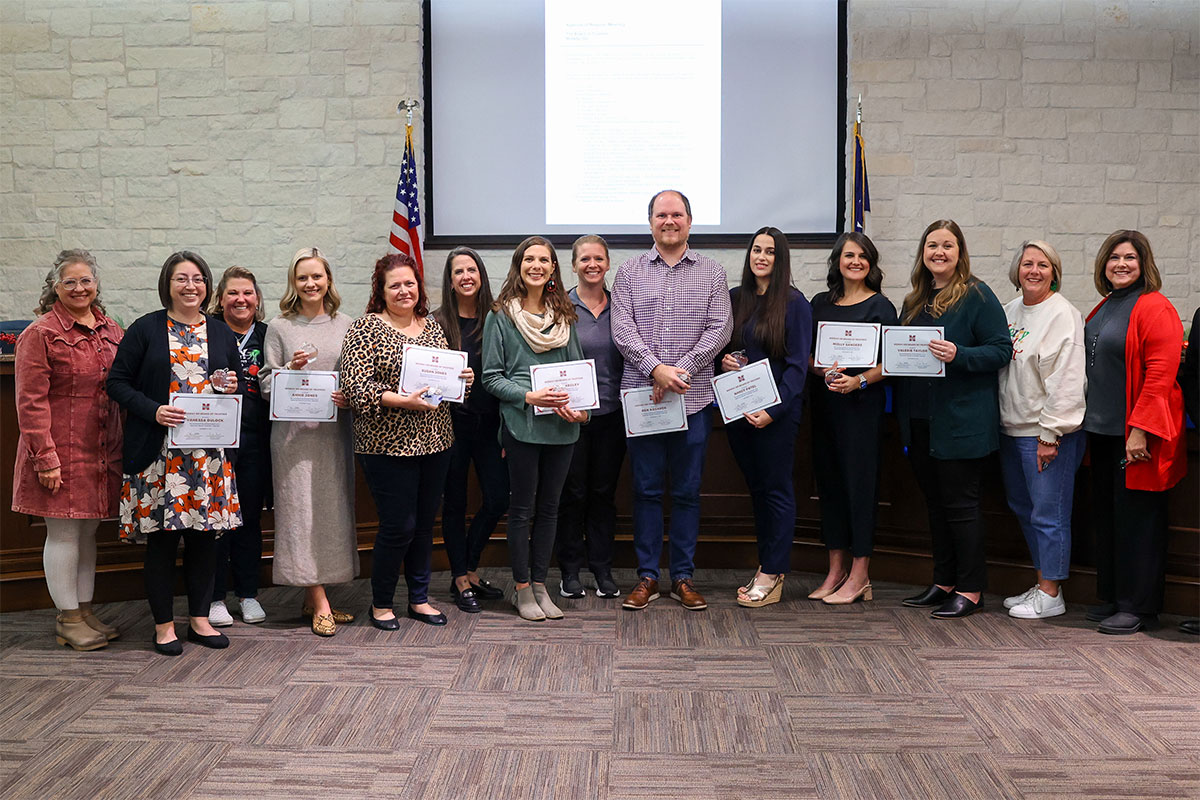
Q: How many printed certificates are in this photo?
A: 8